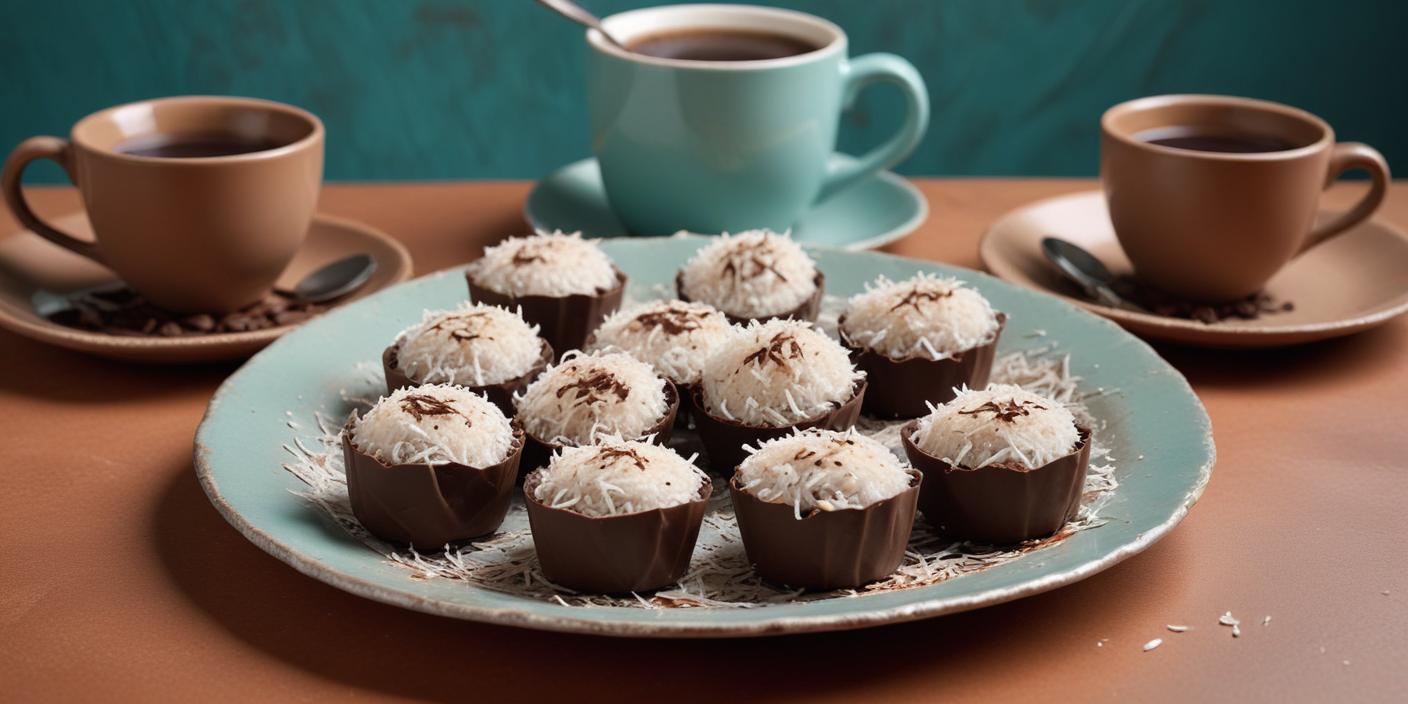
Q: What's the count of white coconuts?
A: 11